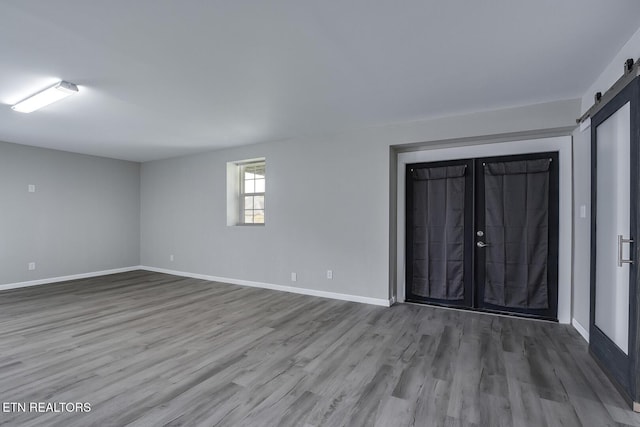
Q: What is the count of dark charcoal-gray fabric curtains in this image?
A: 2